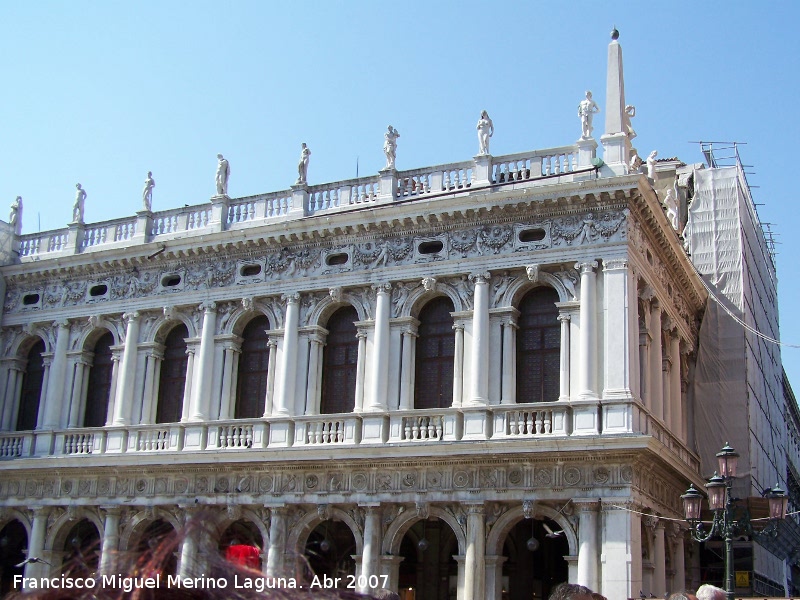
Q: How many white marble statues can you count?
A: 11